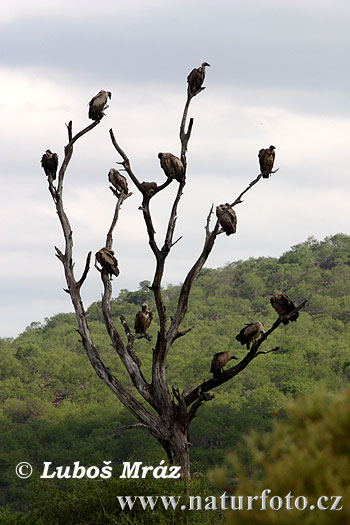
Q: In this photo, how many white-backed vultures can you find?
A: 12